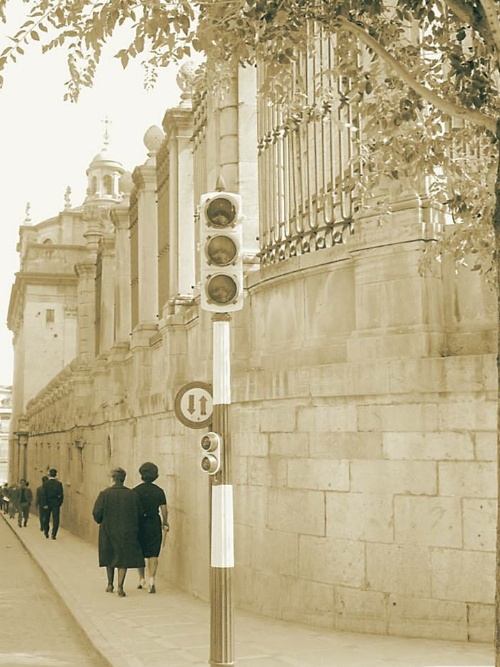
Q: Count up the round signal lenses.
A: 5